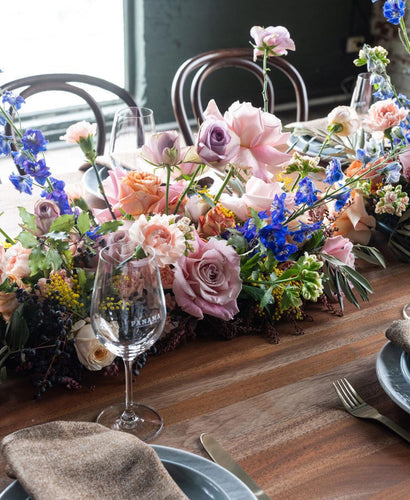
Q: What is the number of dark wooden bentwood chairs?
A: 2